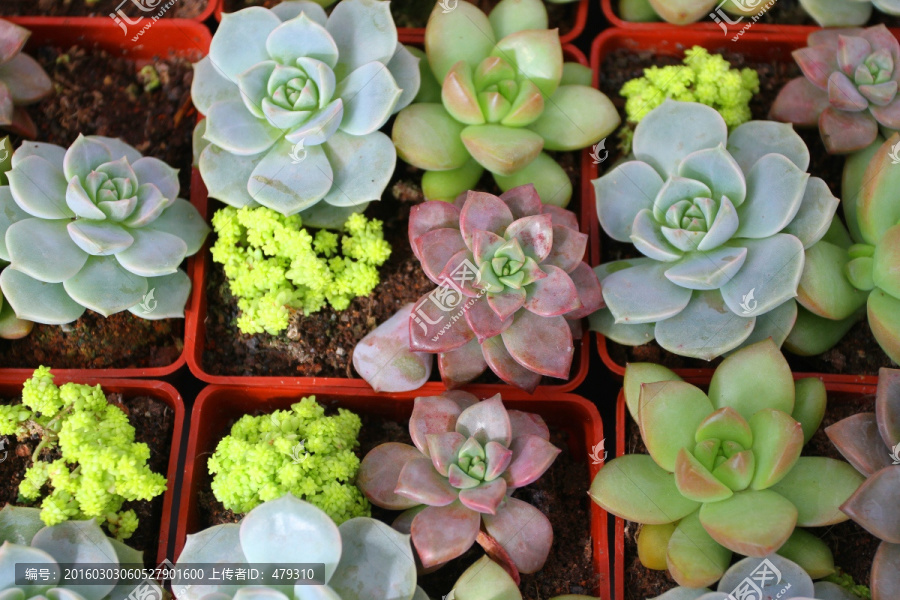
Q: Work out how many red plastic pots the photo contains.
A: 9